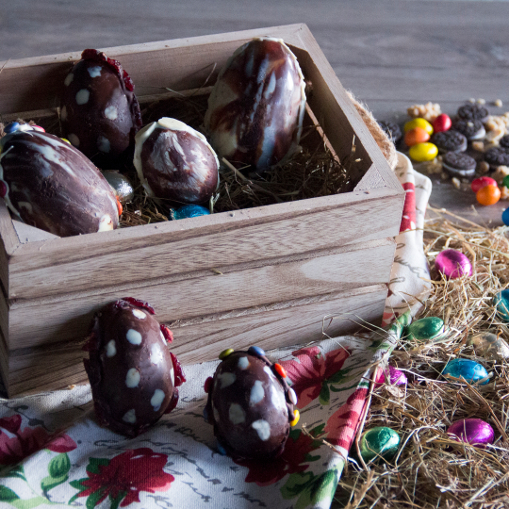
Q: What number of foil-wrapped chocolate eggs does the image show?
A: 10